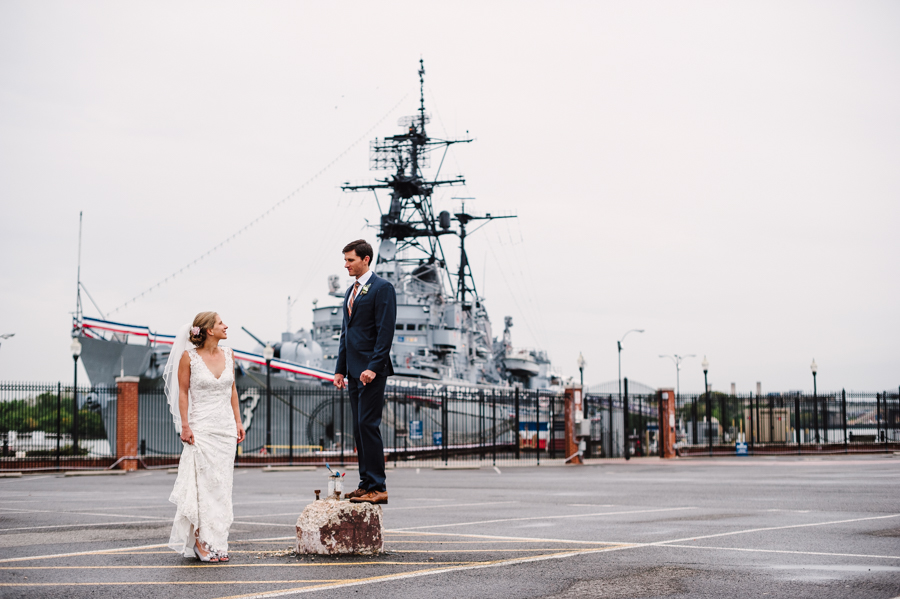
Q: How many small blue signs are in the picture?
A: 3